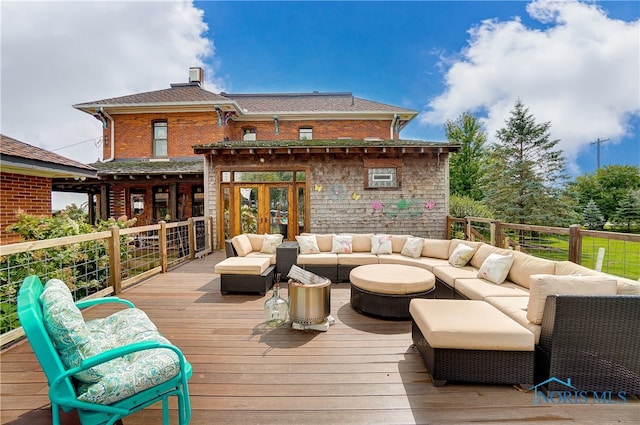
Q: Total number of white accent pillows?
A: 7